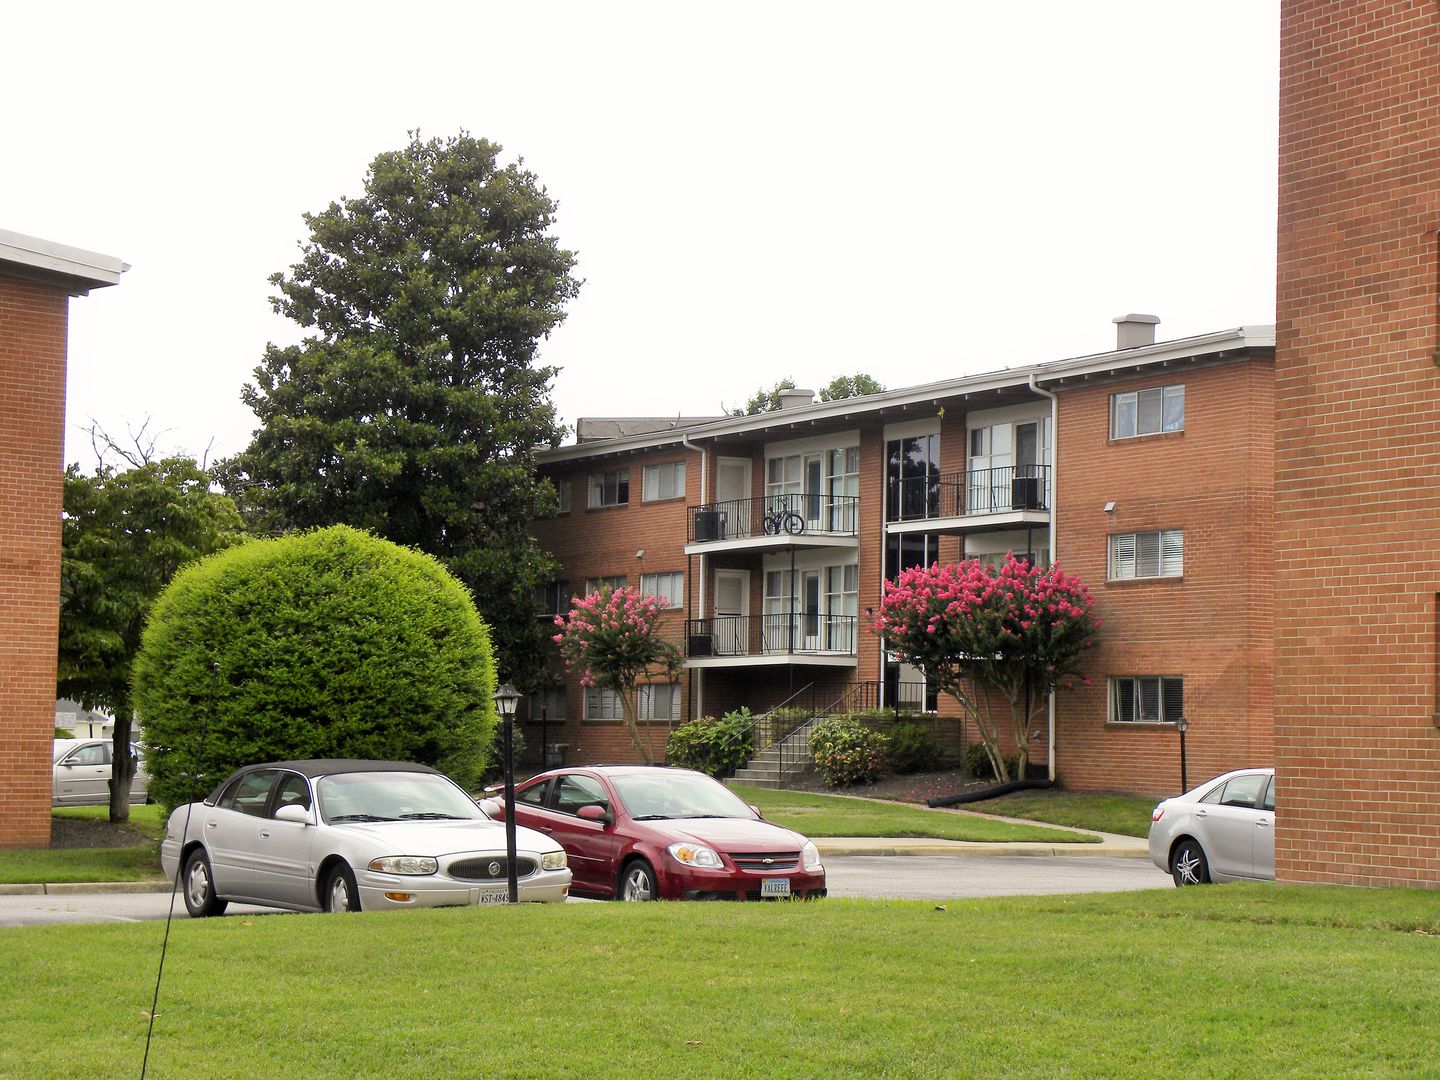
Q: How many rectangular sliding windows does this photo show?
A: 12